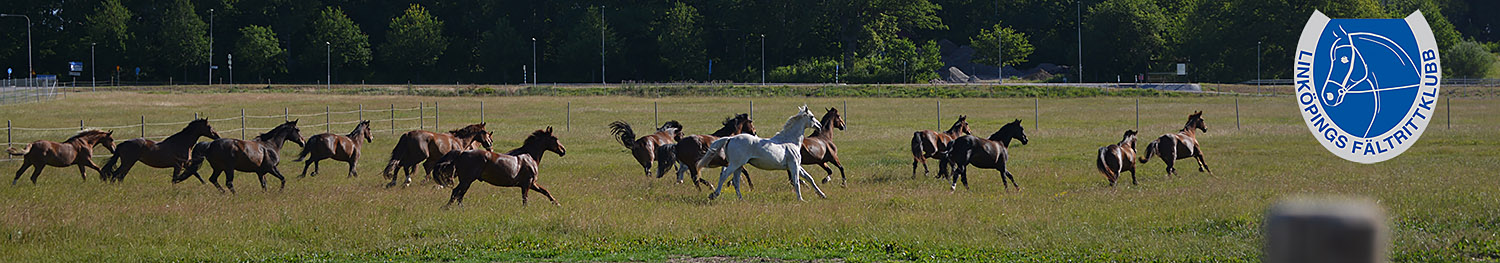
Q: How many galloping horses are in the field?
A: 15